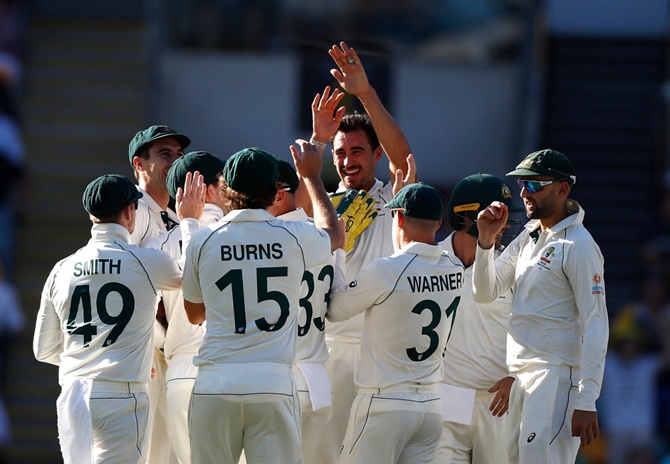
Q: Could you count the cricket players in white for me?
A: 9